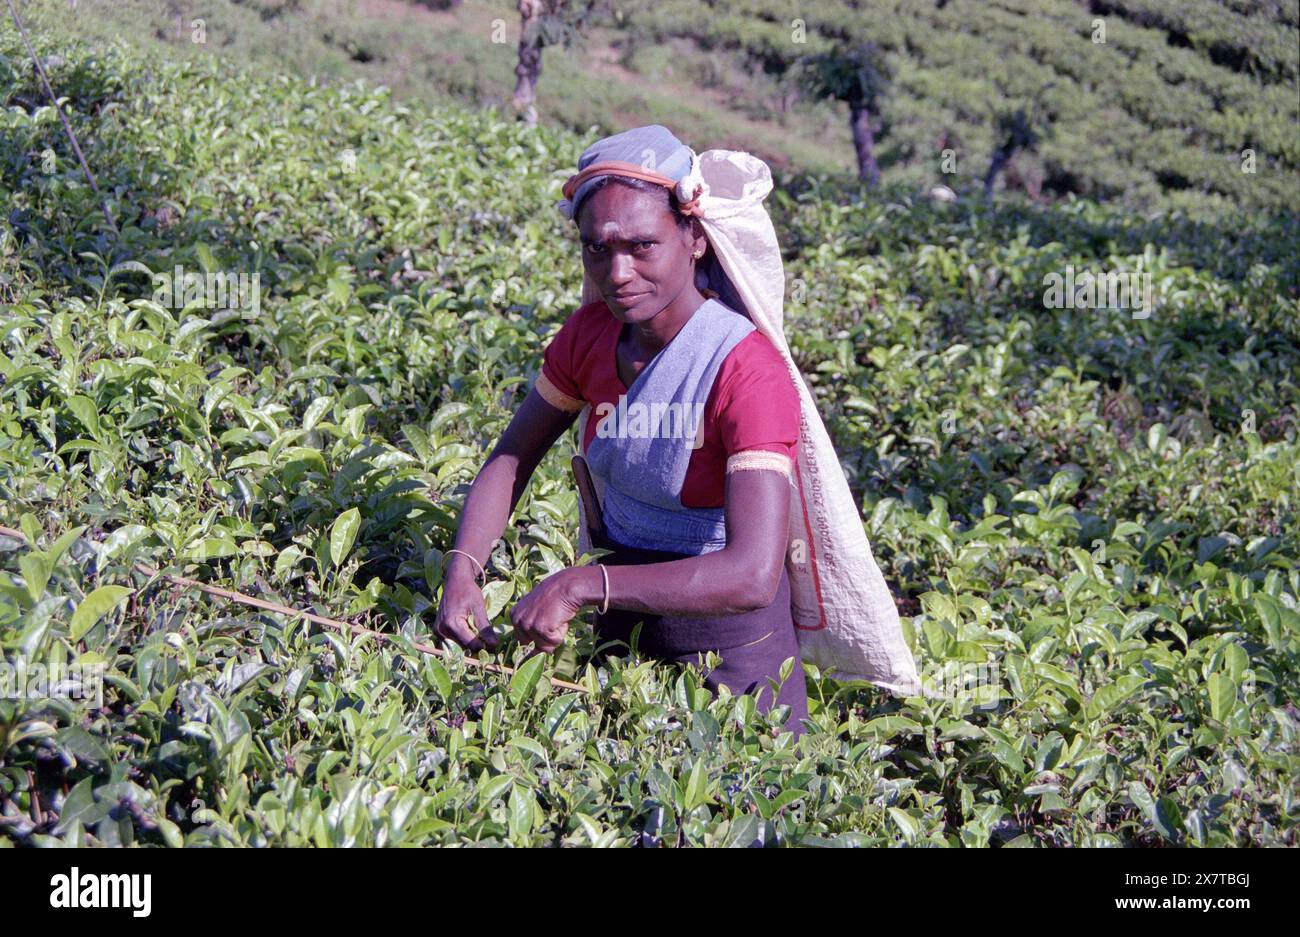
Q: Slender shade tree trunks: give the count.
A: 3